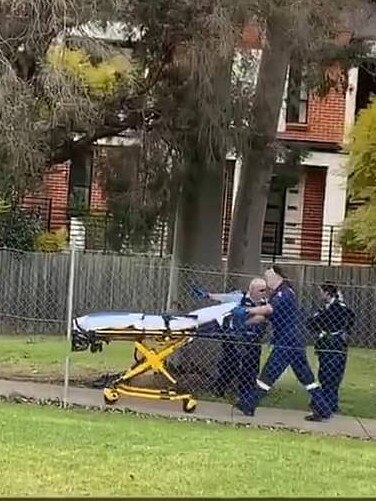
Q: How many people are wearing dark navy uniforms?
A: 3